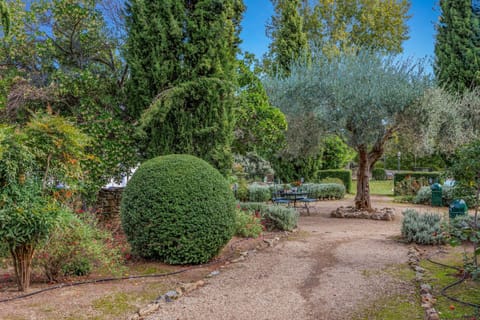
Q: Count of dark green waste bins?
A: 2